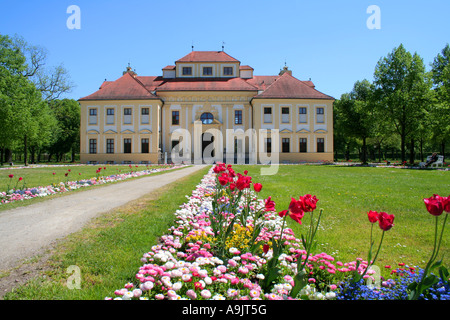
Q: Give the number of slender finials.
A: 4